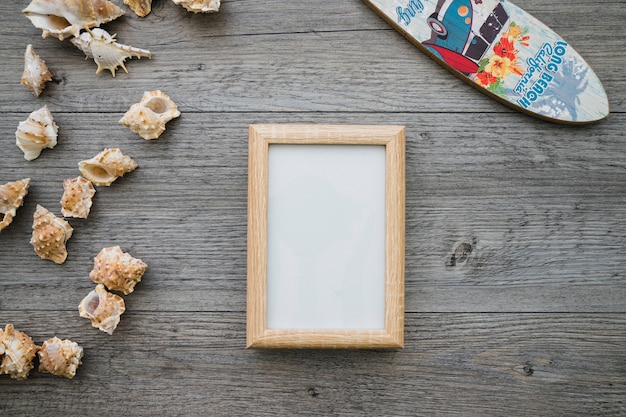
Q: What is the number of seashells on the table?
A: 15